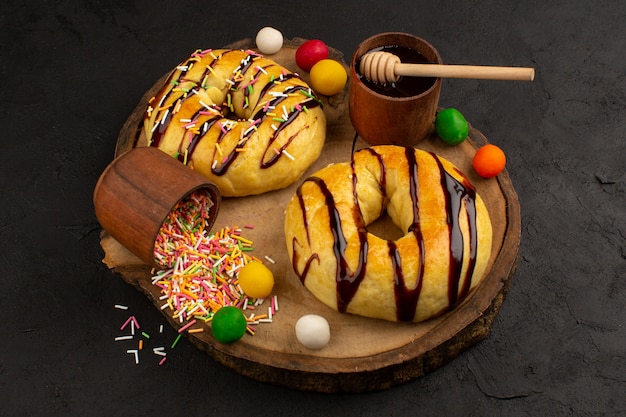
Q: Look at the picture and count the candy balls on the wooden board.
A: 8